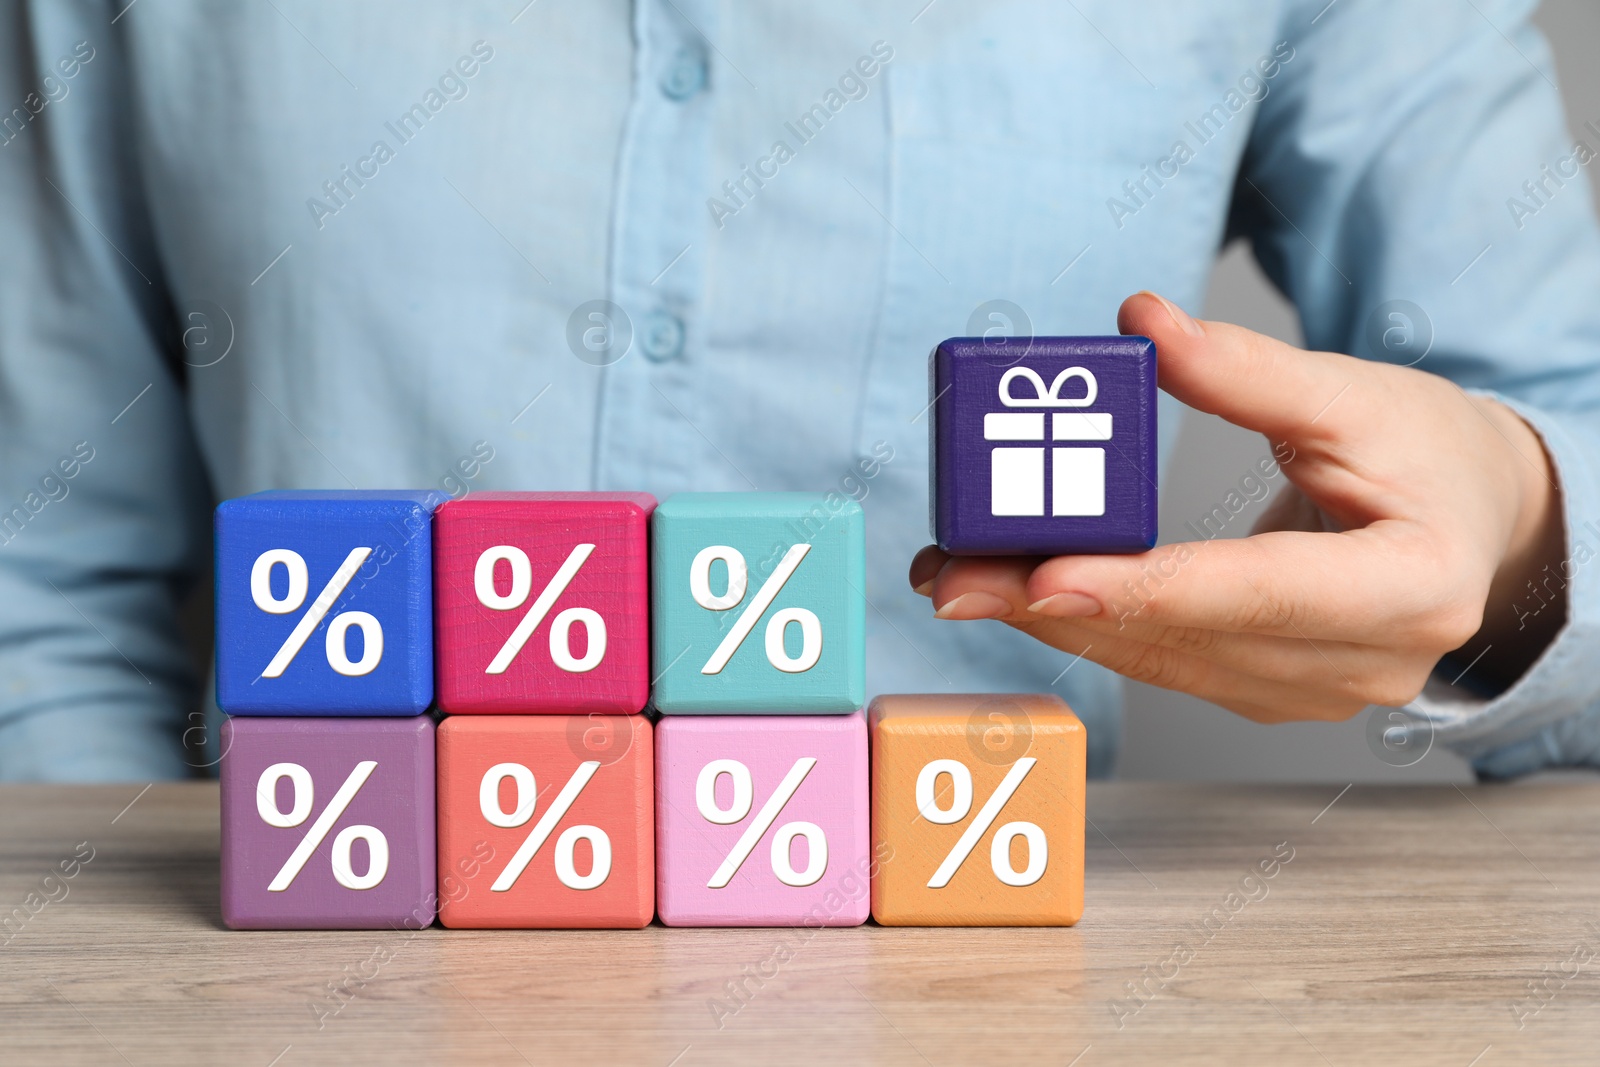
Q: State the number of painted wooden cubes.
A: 8